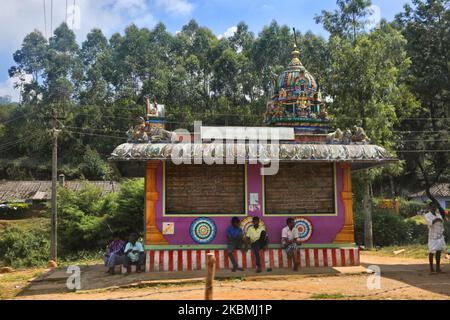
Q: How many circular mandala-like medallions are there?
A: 3